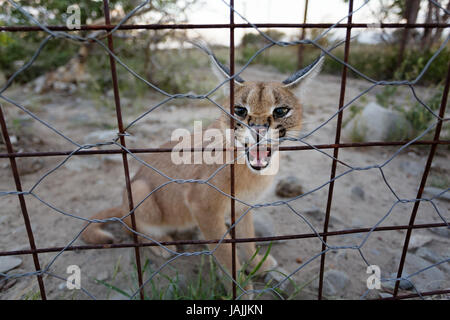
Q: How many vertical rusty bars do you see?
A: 5